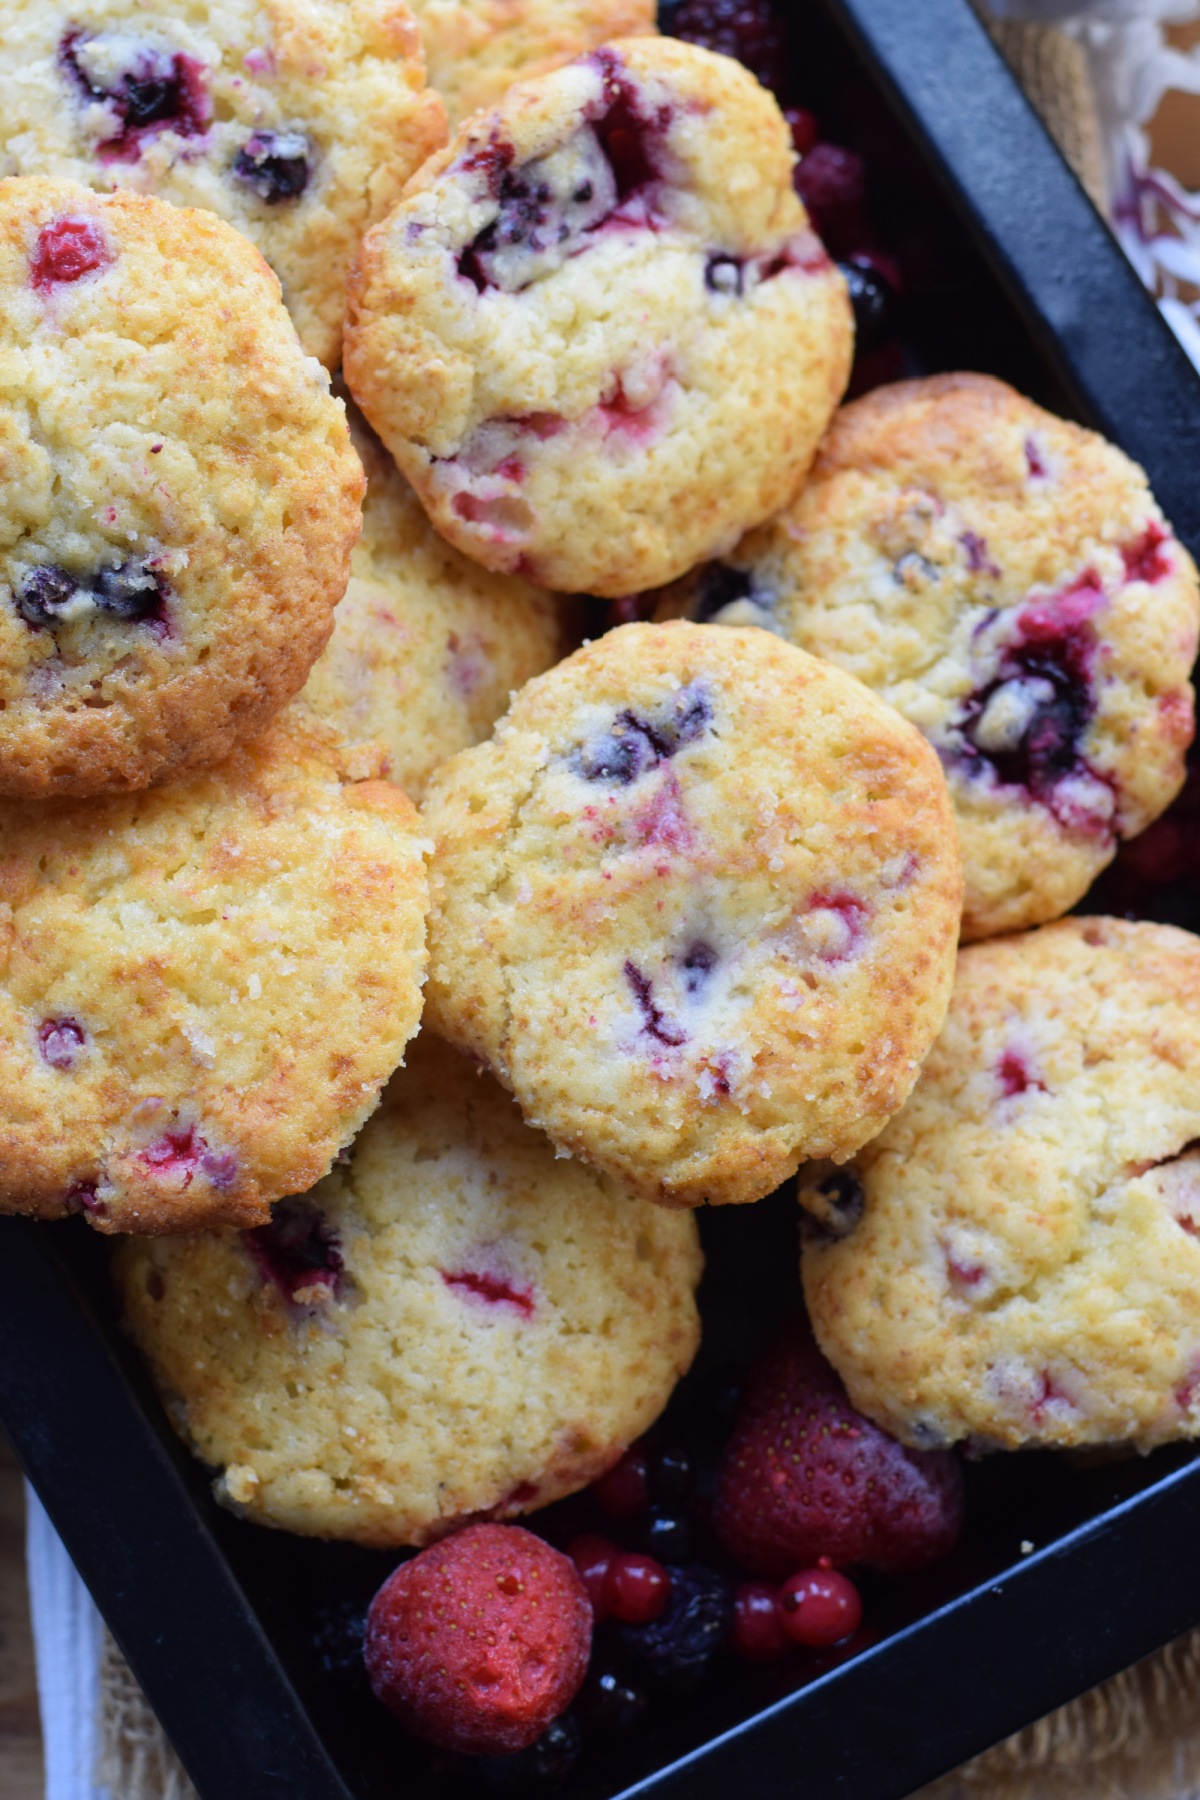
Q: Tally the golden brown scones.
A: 10